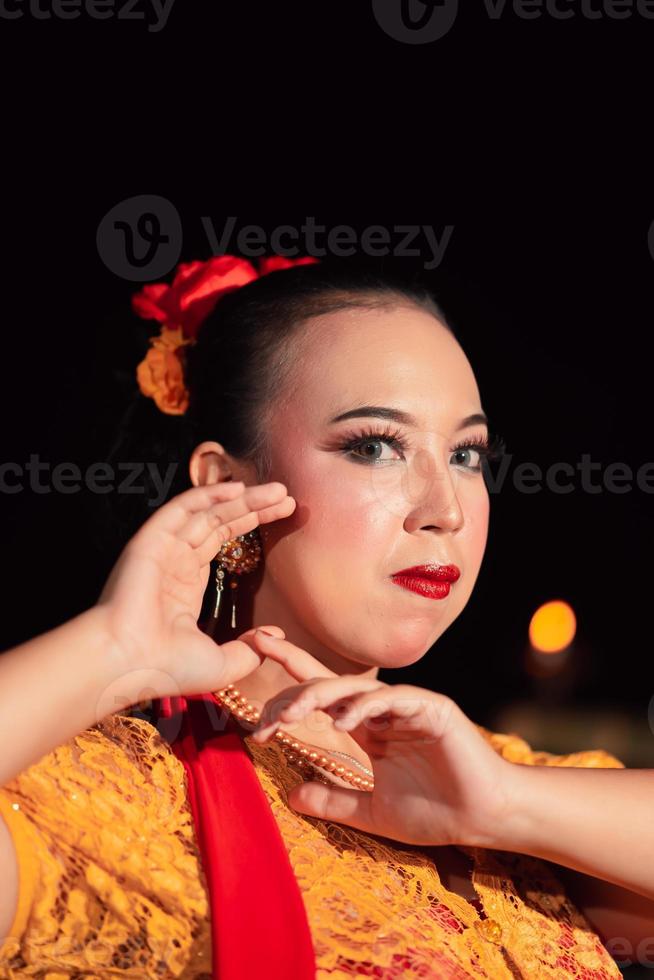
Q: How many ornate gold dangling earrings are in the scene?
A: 1